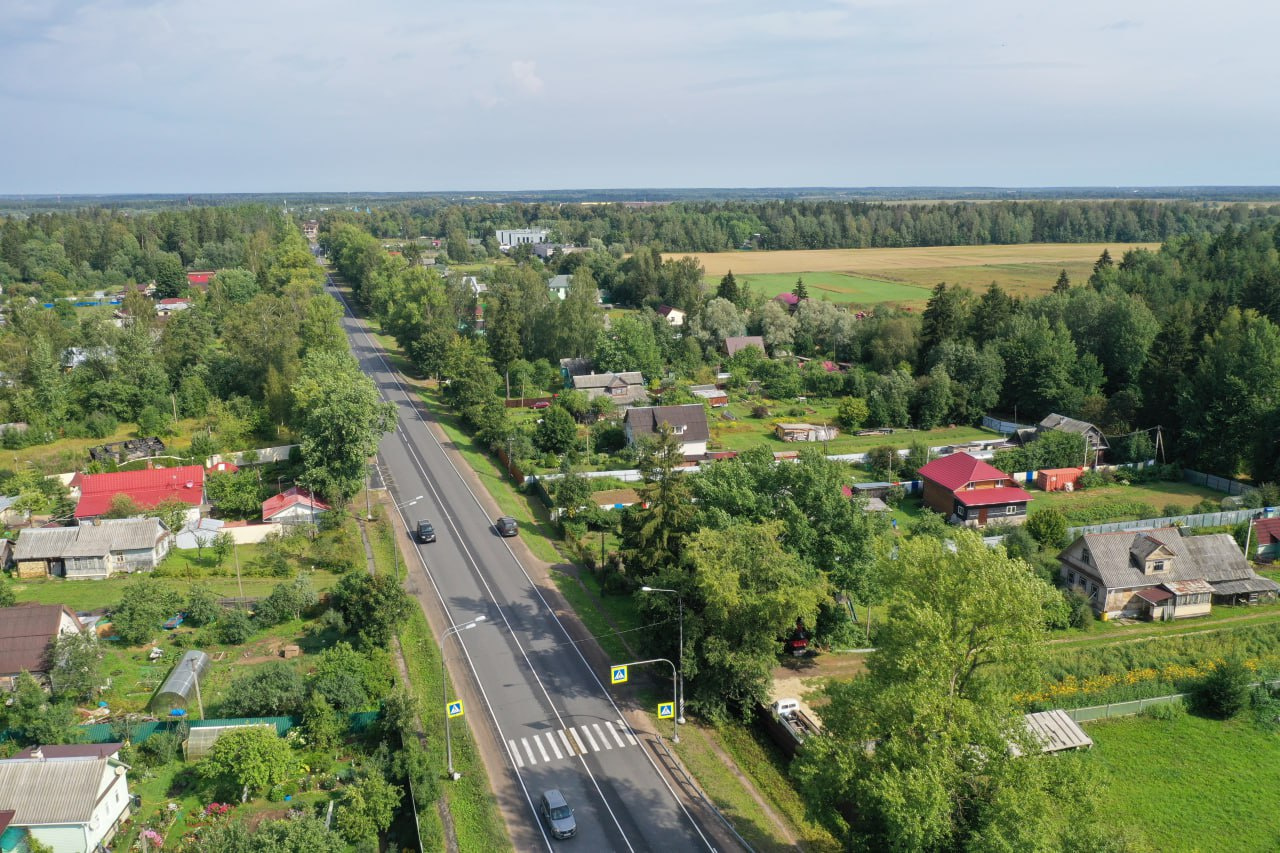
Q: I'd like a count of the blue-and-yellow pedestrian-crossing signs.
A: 3